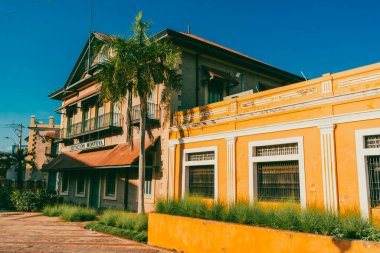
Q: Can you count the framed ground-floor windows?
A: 7